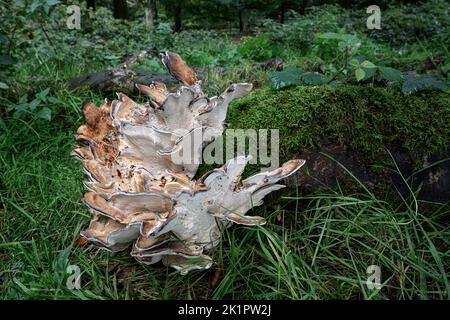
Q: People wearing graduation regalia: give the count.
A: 0